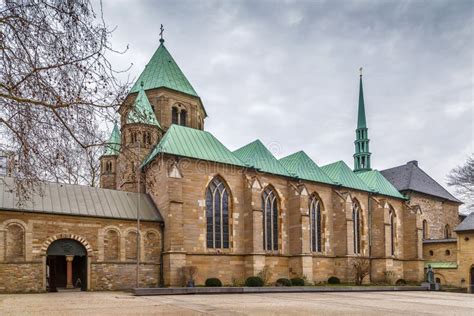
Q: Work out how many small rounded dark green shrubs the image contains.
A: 6